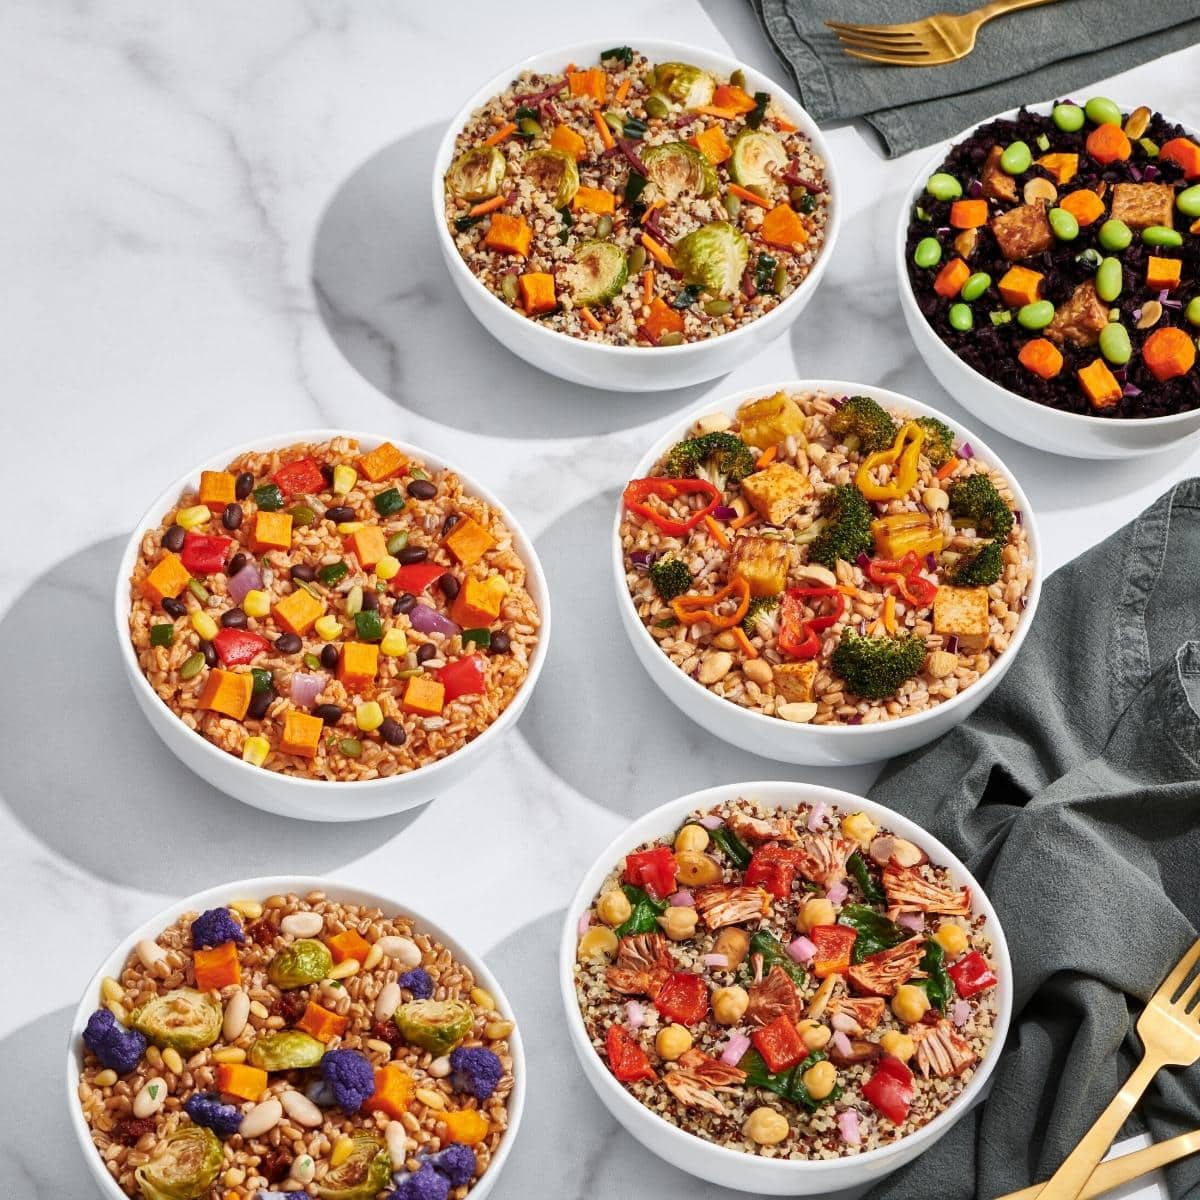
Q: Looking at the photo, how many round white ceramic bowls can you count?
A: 6